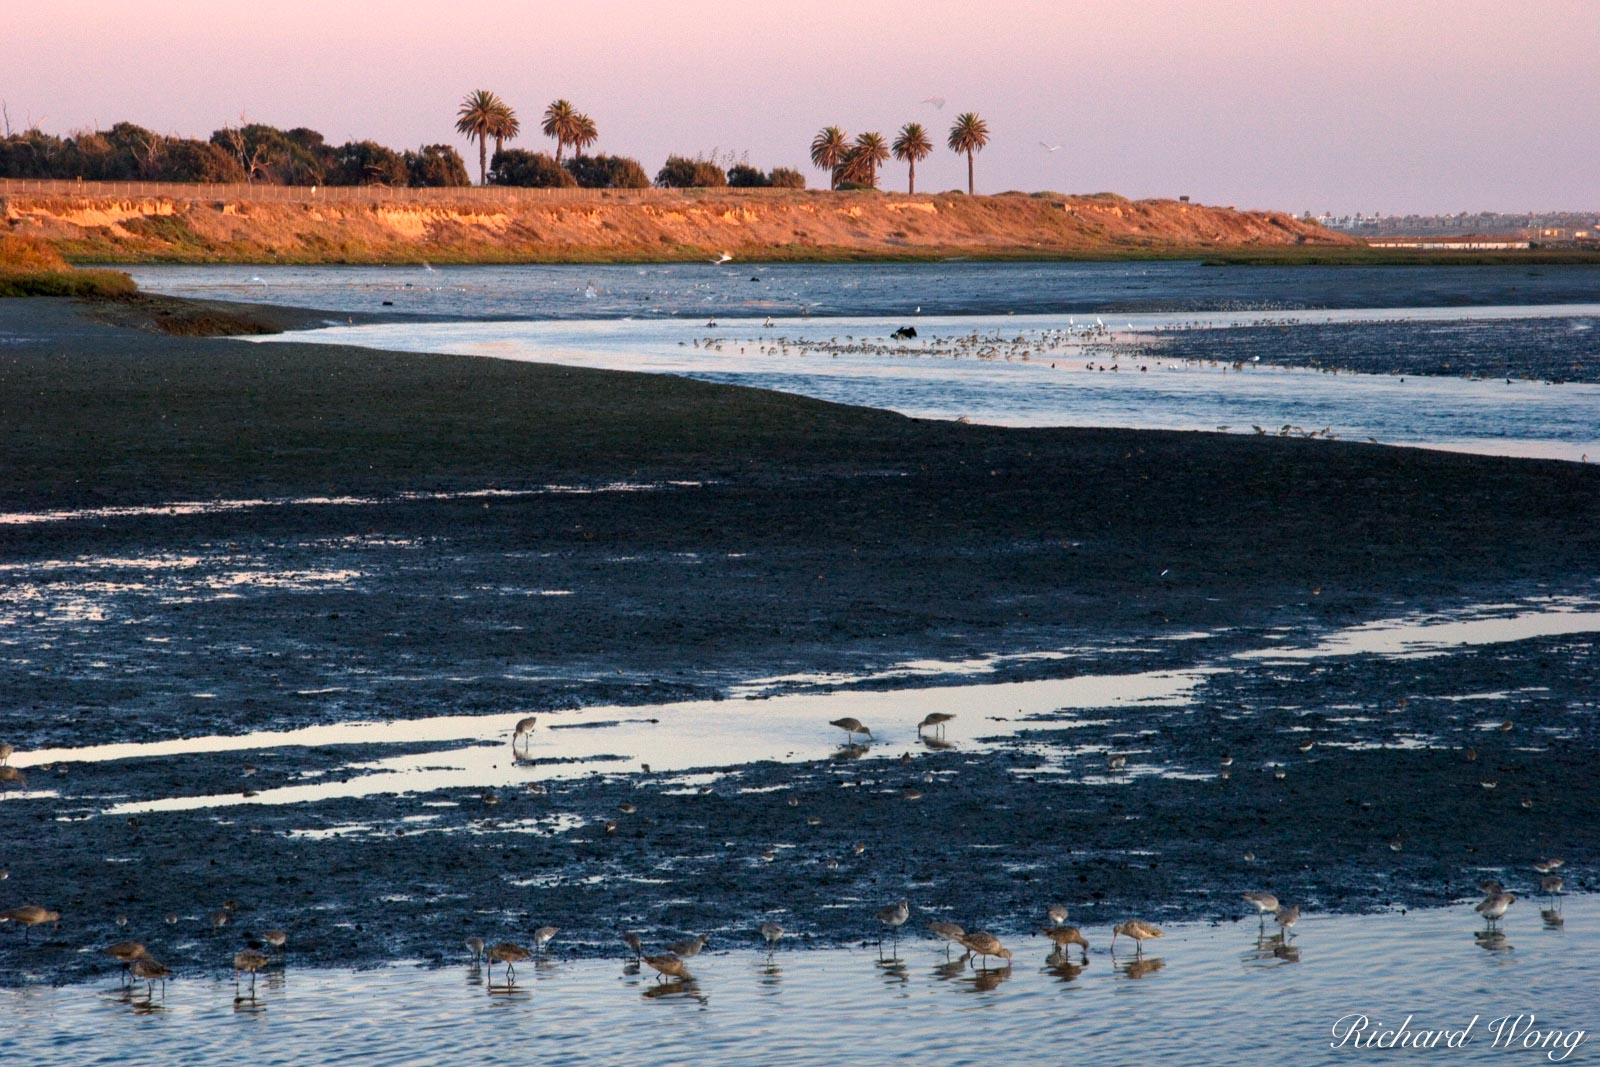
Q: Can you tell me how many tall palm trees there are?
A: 8